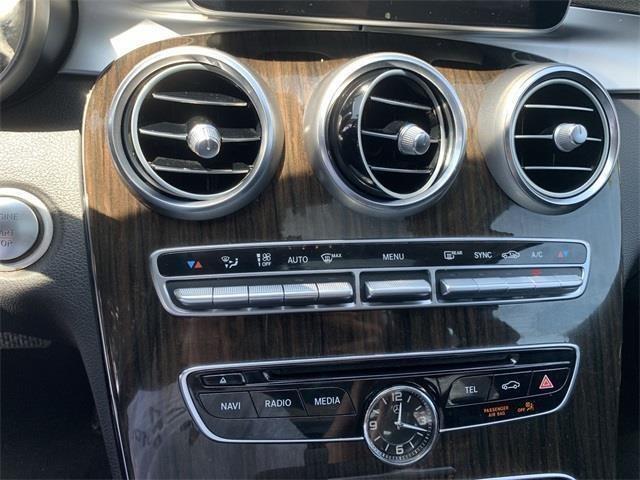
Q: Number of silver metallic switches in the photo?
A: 11